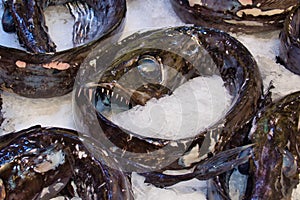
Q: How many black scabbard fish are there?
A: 6